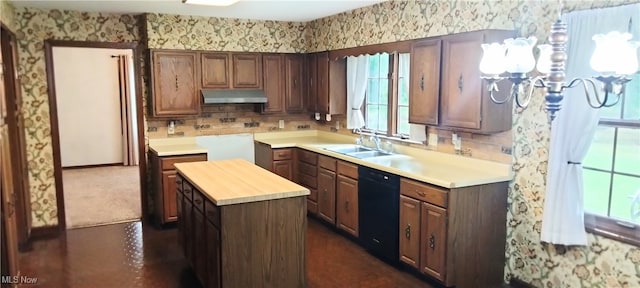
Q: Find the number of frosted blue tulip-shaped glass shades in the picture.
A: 0